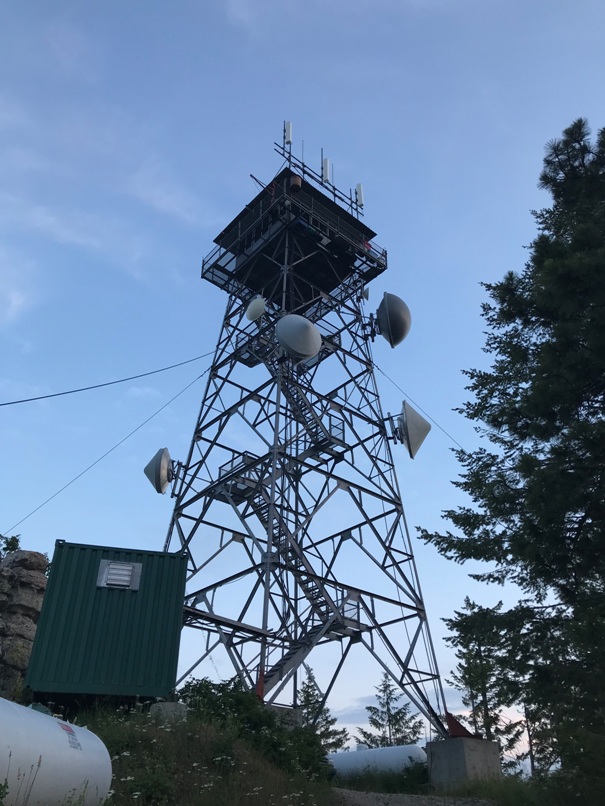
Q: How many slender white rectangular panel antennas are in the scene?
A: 3